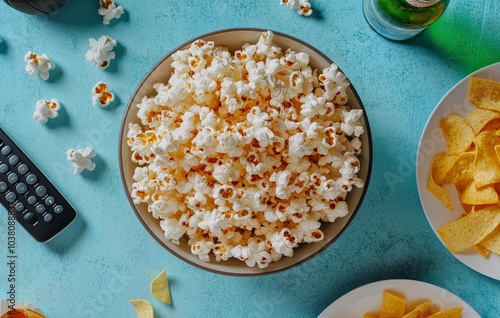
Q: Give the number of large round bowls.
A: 1